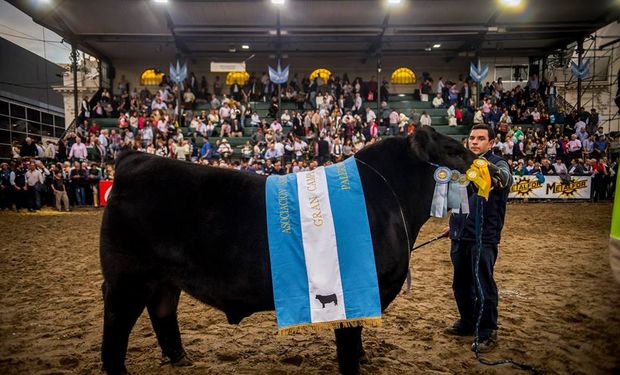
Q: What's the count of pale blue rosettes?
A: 3